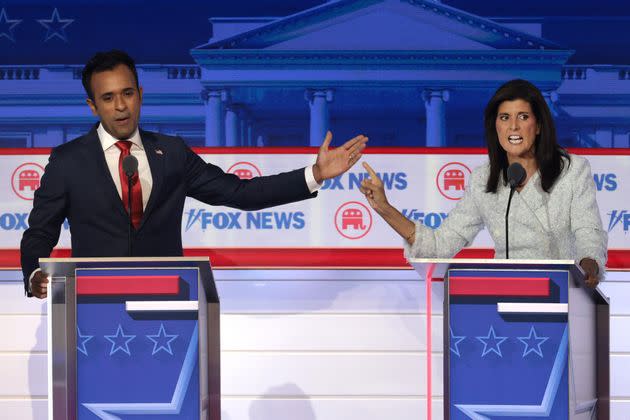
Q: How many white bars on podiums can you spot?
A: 2